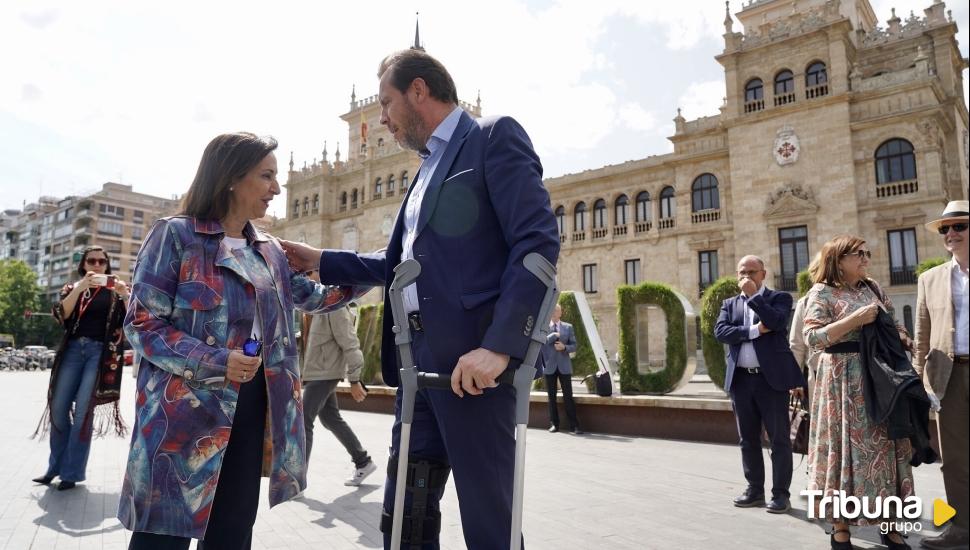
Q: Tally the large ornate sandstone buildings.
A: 1